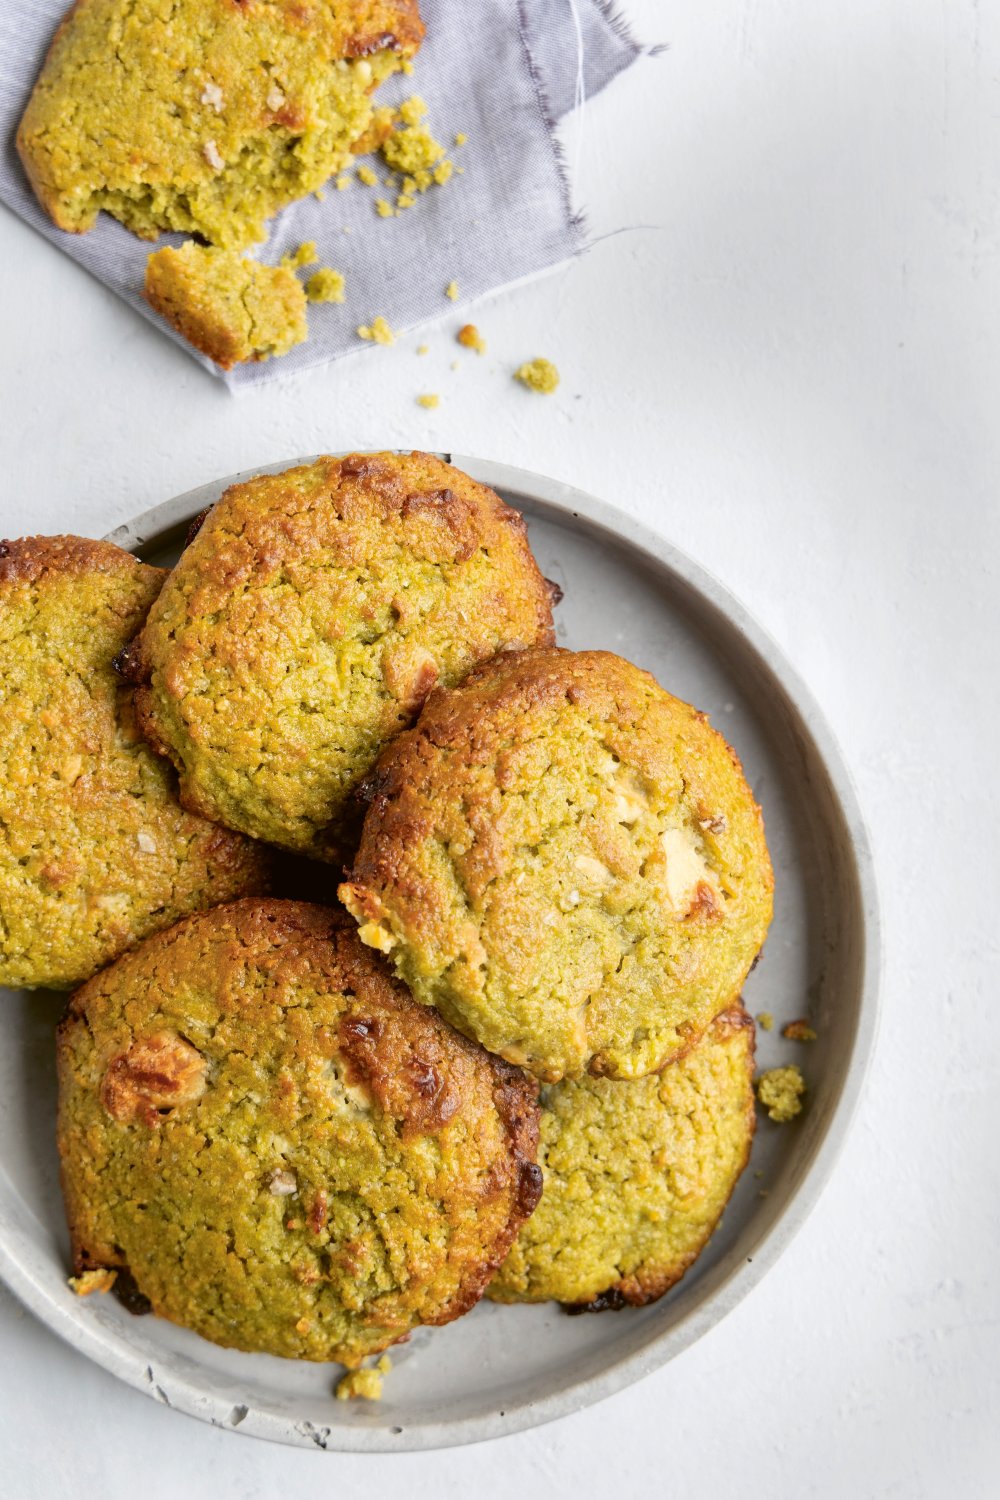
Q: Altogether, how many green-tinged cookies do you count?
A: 6